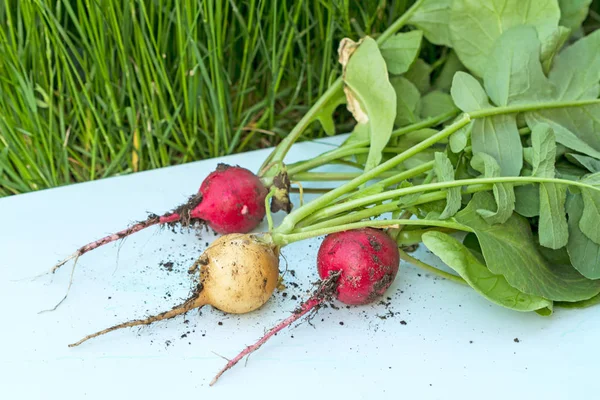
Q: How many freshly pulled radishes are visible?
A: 3